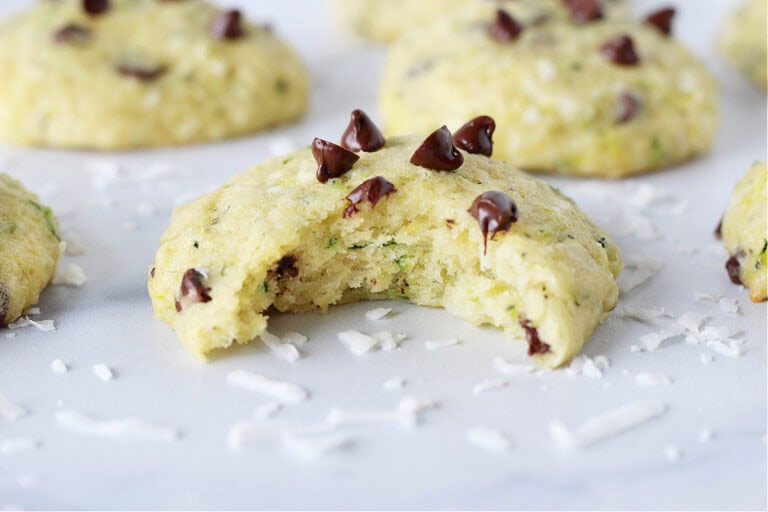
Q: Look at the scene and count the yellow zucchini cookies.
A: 7